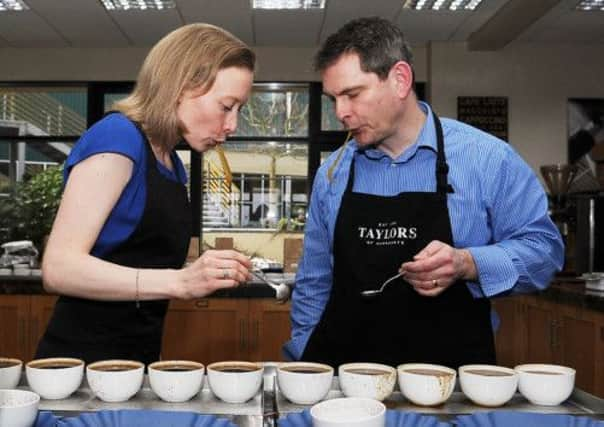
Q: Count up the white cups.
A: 12